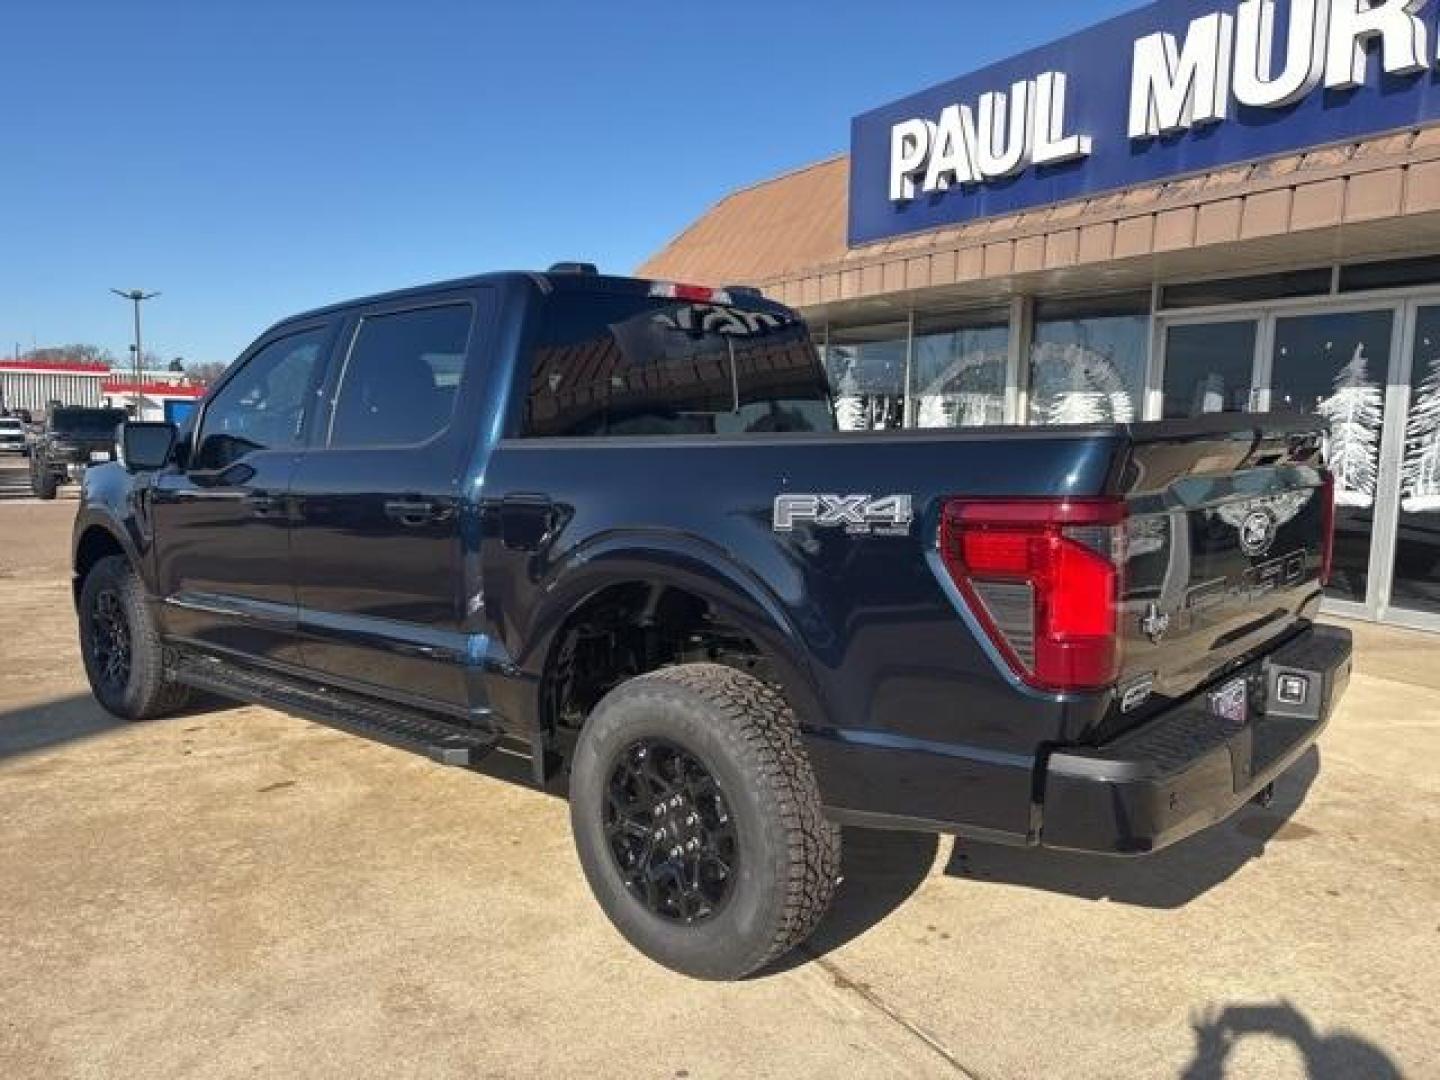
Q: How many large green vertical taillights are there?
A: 0